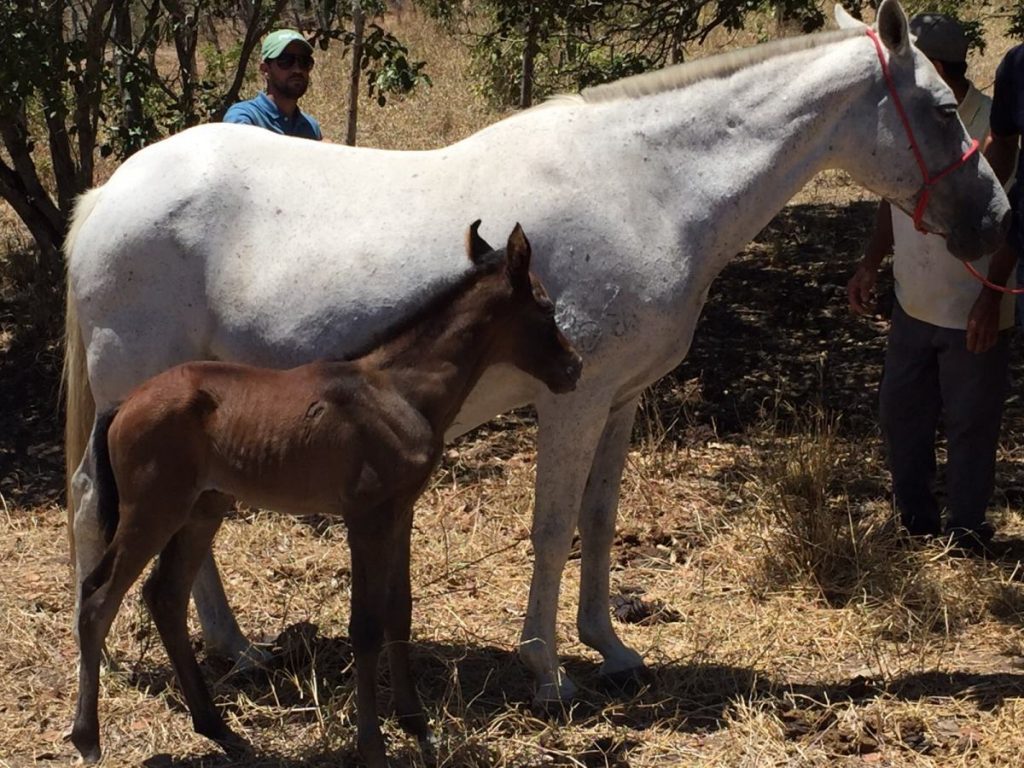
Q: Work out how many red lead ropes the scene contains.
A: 1